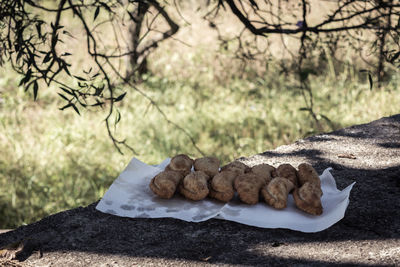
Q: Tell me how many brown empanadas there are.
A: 12